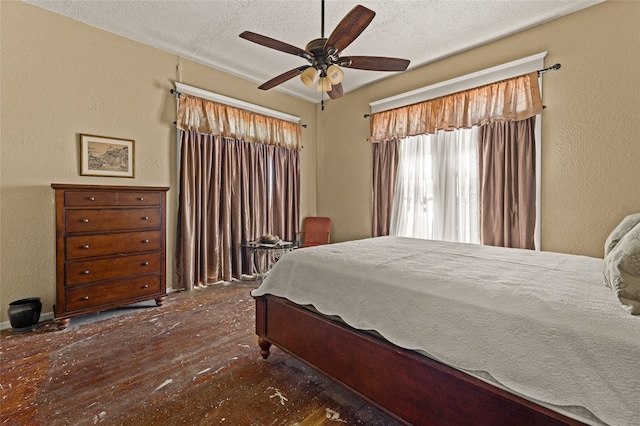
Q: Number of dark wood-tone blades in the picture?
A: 5